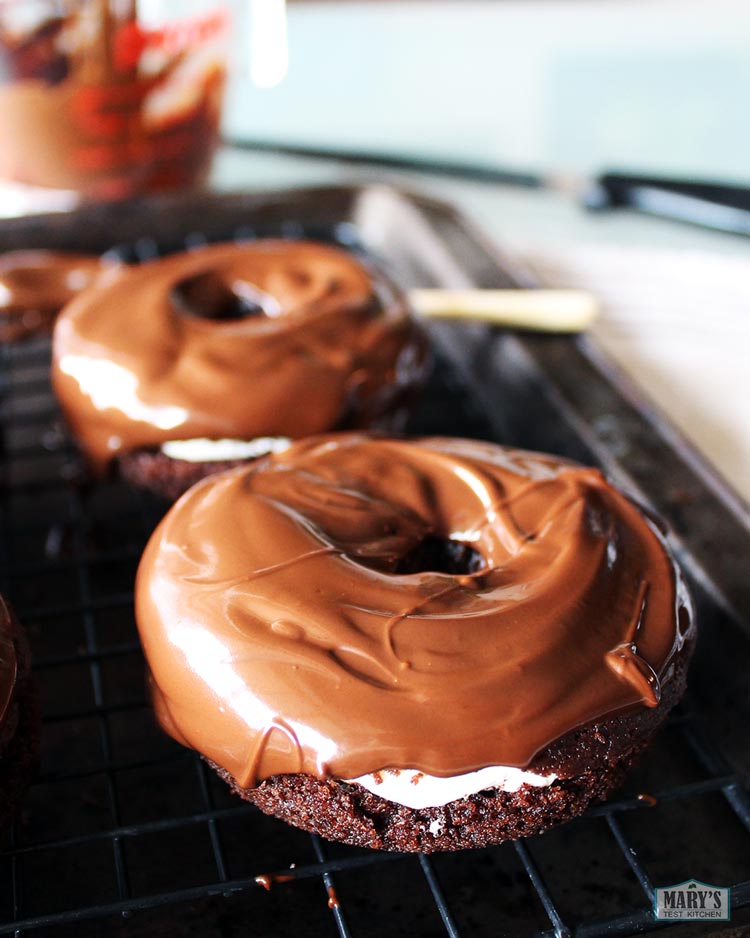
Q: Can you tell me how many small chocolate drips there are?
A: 3